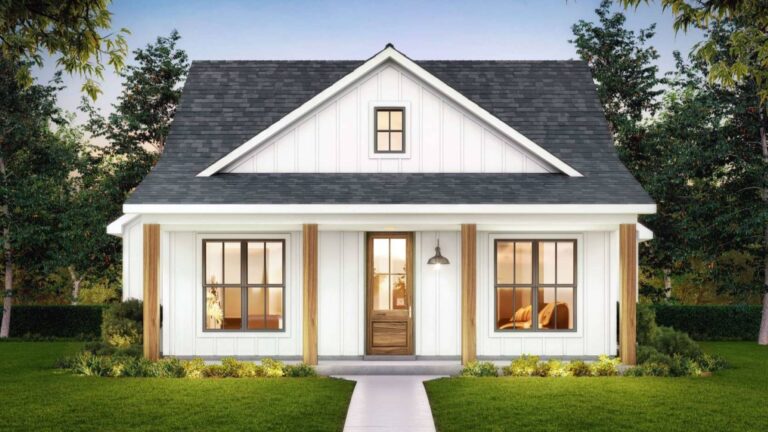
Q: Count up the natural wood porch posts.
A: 4